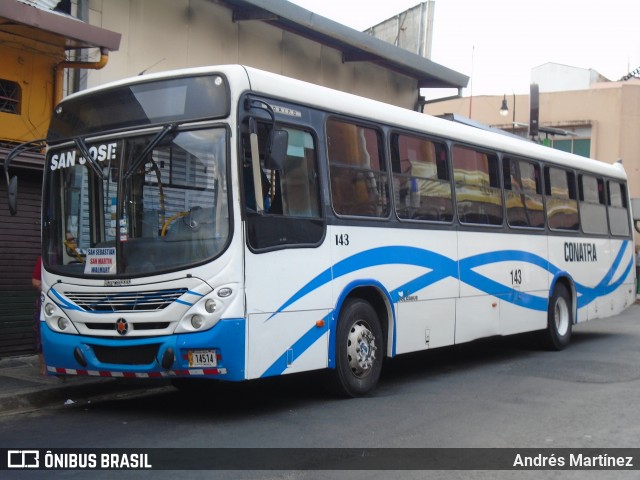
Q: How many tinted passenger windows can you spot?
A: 7